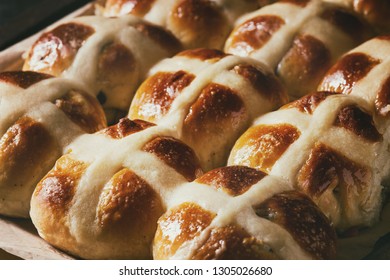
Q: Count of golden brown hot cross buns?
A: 10